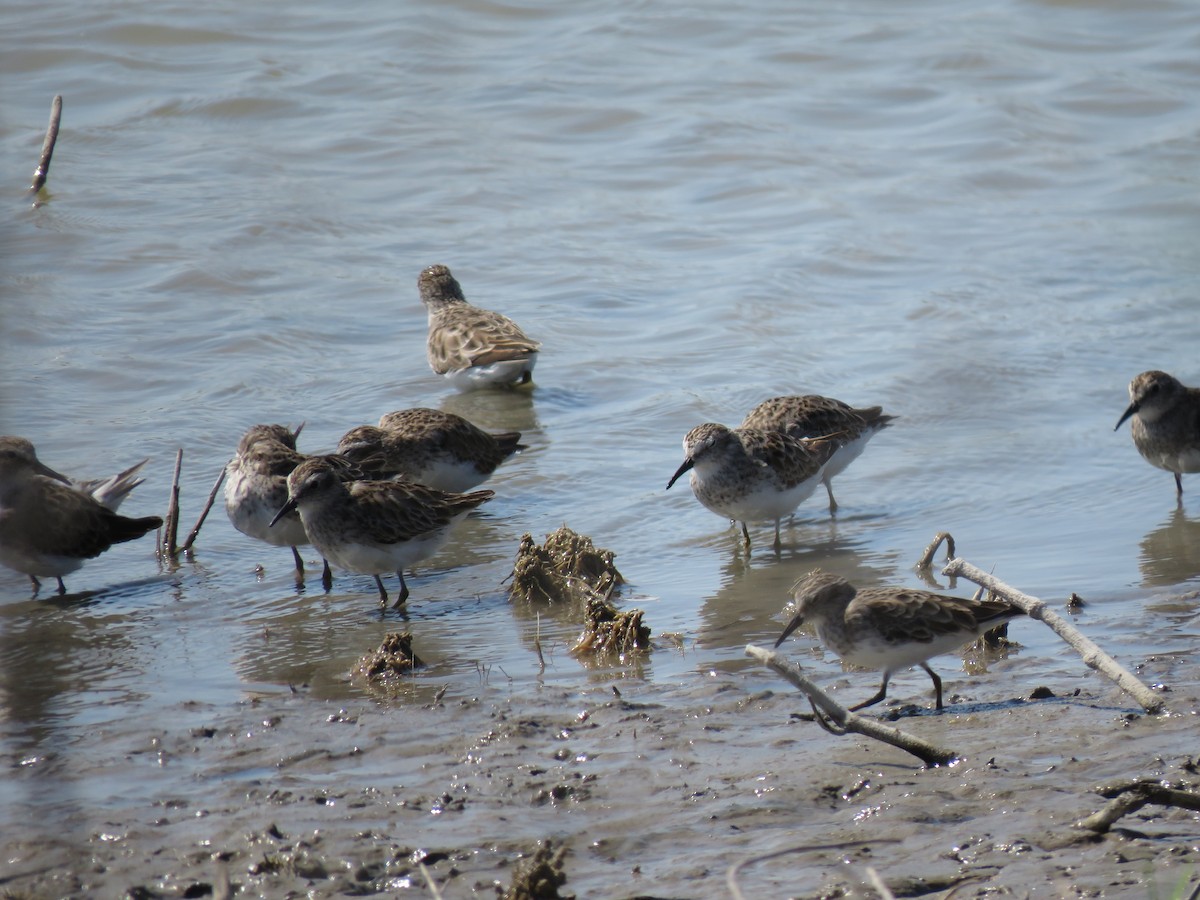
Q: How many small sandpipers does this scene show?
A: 10